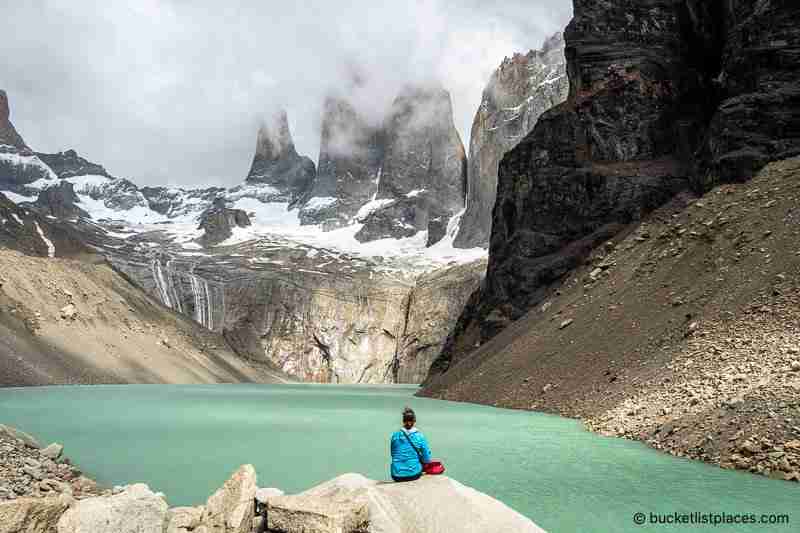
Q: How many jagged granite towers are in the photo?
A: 3